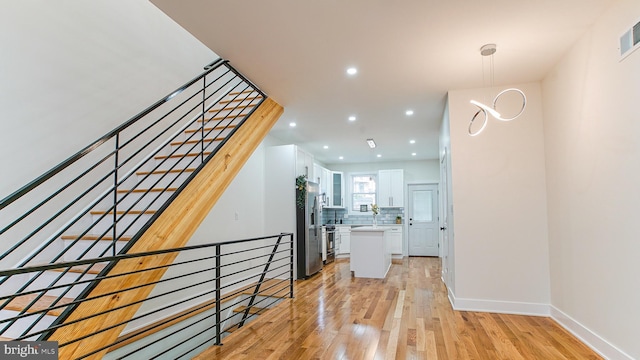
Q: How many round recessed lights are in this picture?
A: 9